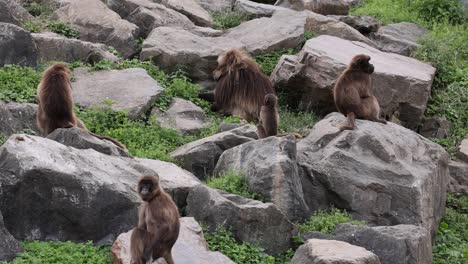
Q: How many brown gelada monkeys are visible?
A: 5